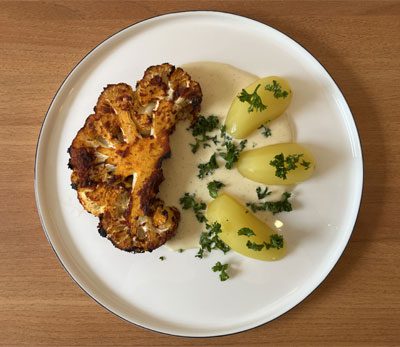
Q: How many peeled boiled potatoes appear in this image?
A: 3